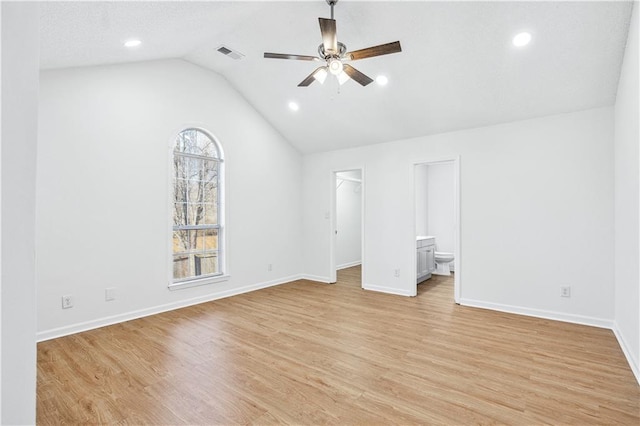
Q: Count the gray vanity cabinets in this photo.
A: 1